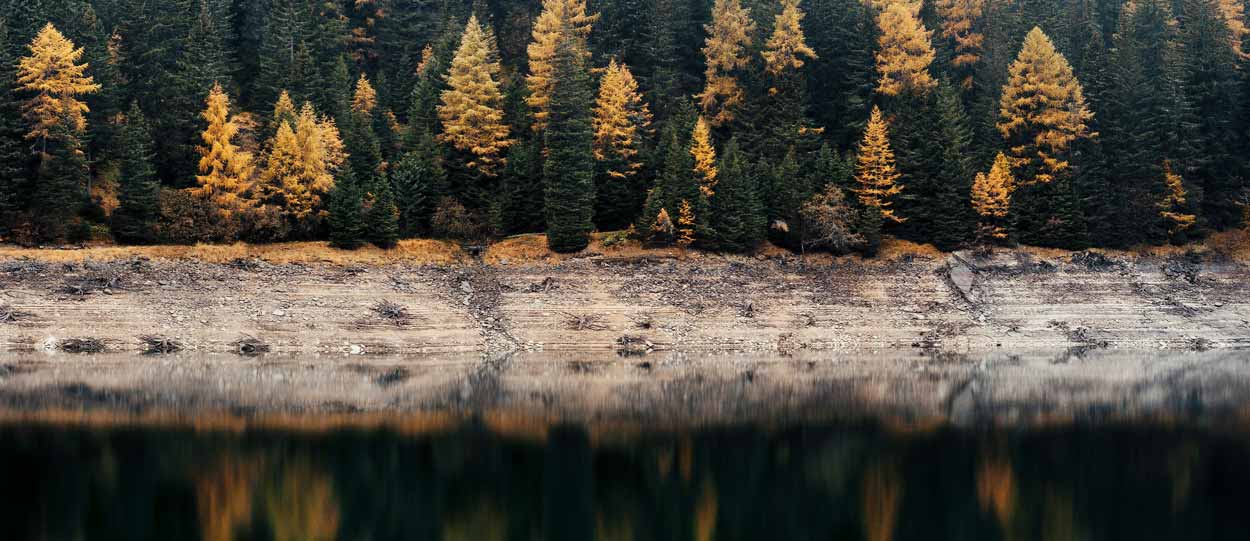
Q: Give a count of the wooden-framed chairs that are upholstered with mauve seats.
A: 0